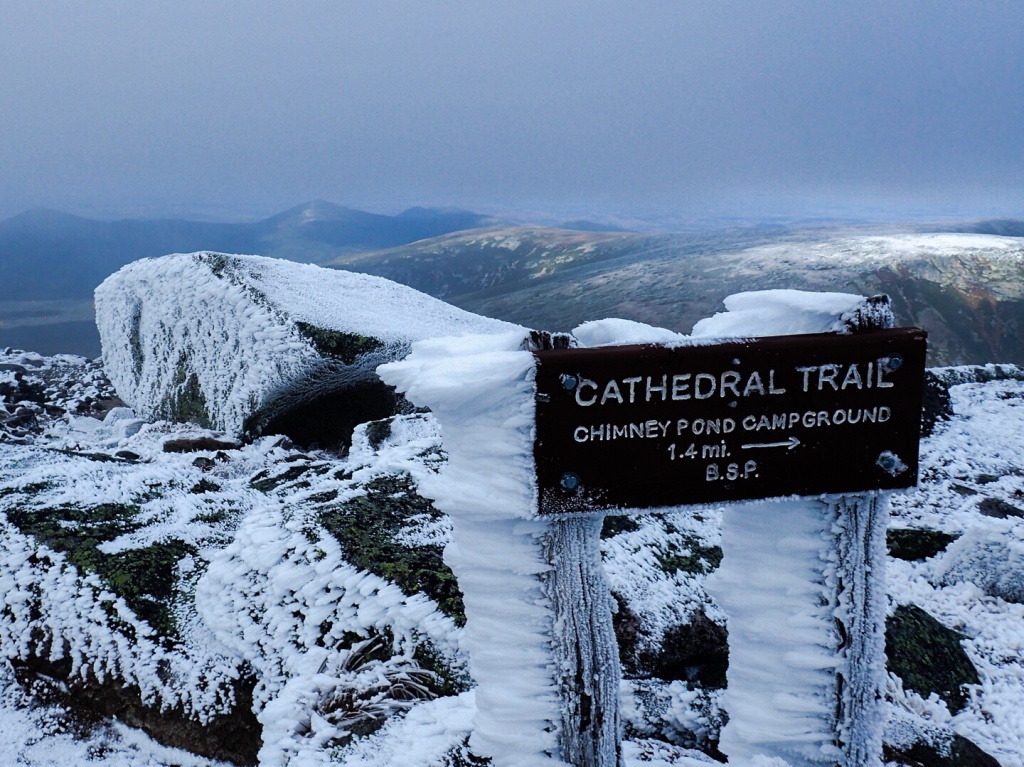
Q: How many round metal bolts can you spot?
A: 4